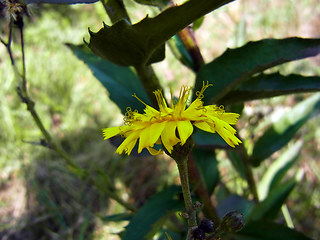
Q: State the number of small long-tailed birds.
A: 0